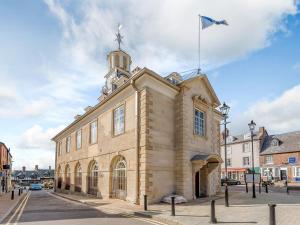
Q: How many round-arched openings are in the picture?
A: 5